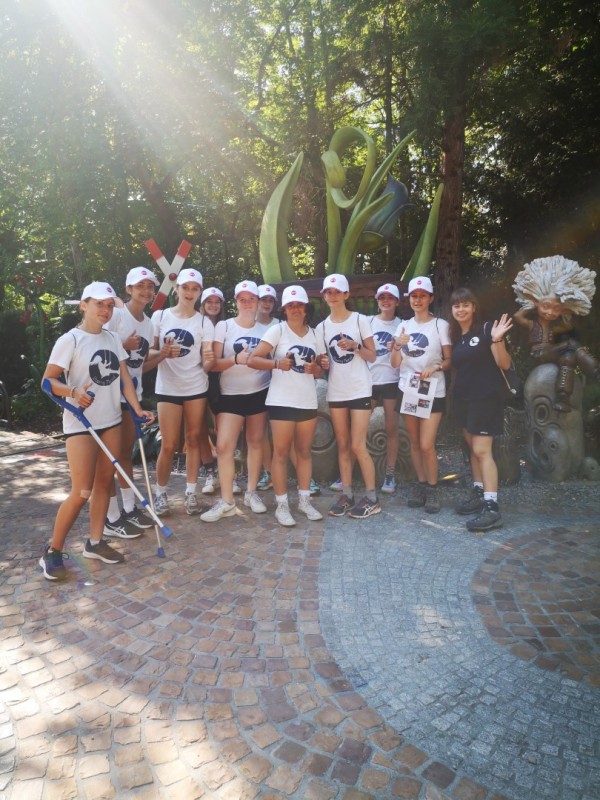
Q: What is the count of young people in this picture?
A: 11